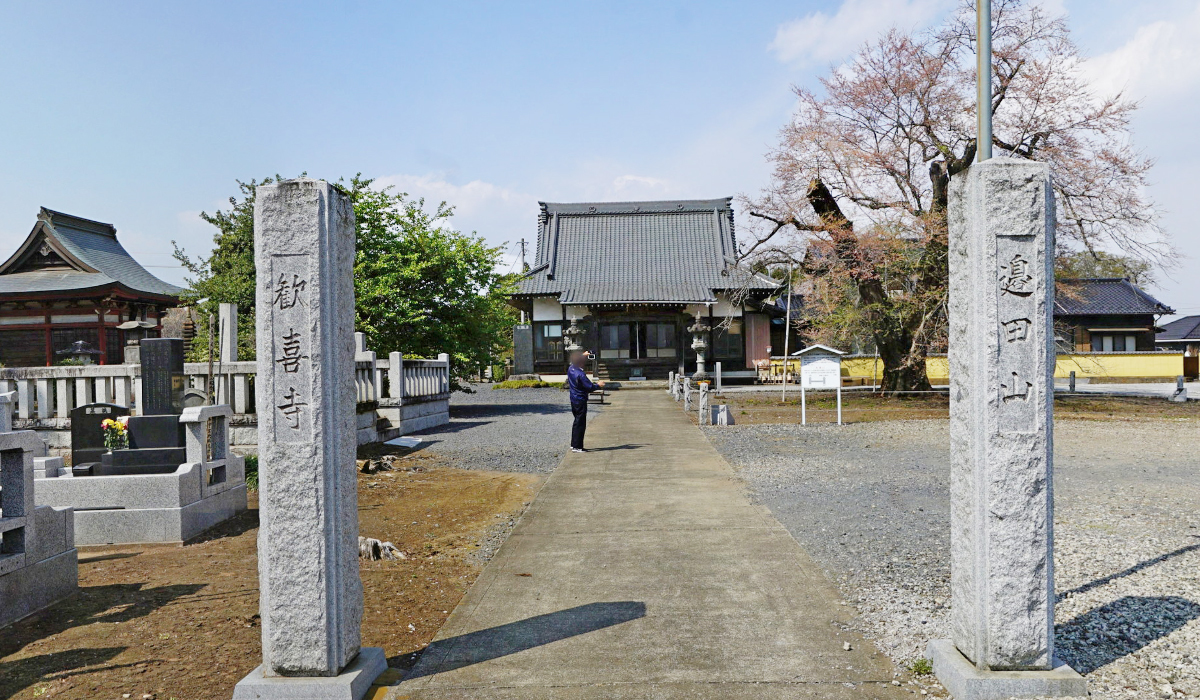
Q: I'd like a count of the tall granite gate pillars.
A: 2